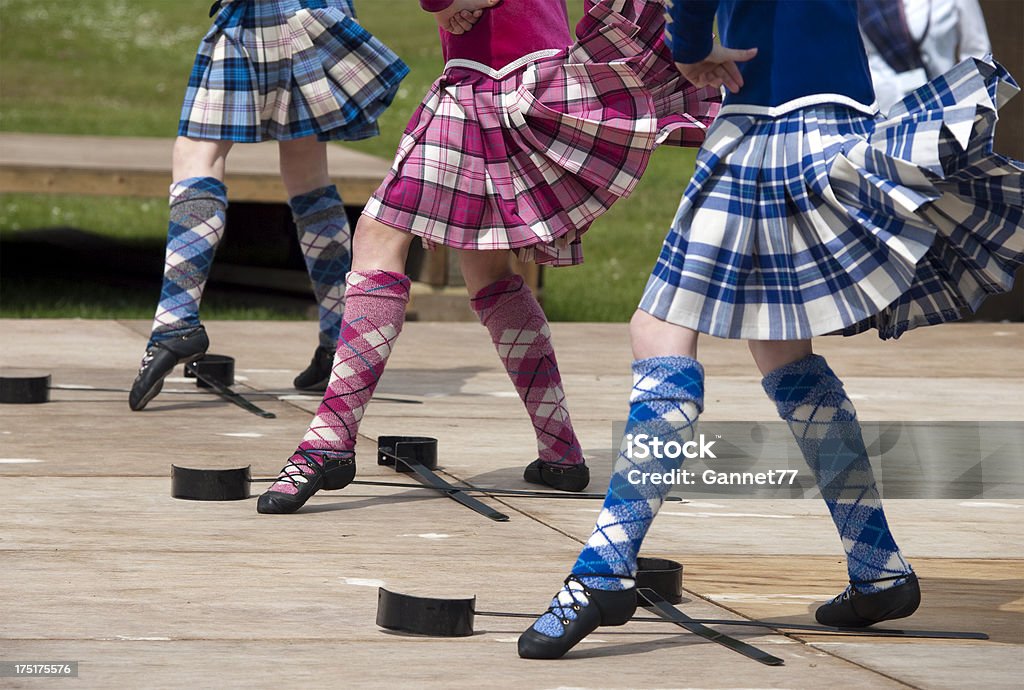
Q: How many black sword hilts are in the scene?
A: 6